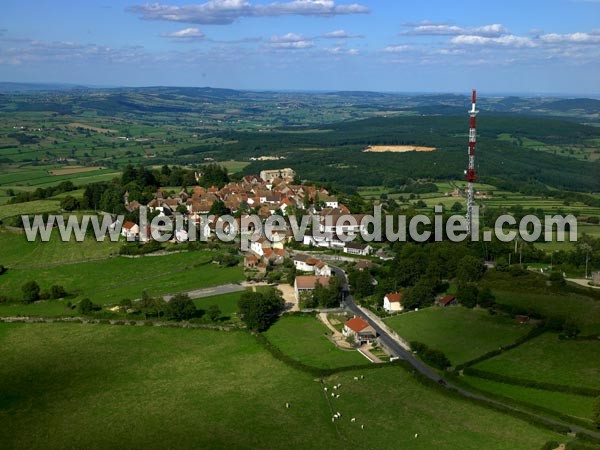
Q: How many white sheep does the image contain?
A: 14